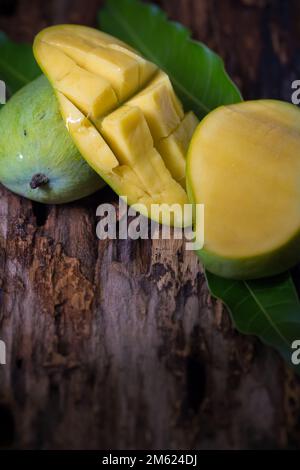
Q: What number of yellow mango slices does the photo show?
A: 2